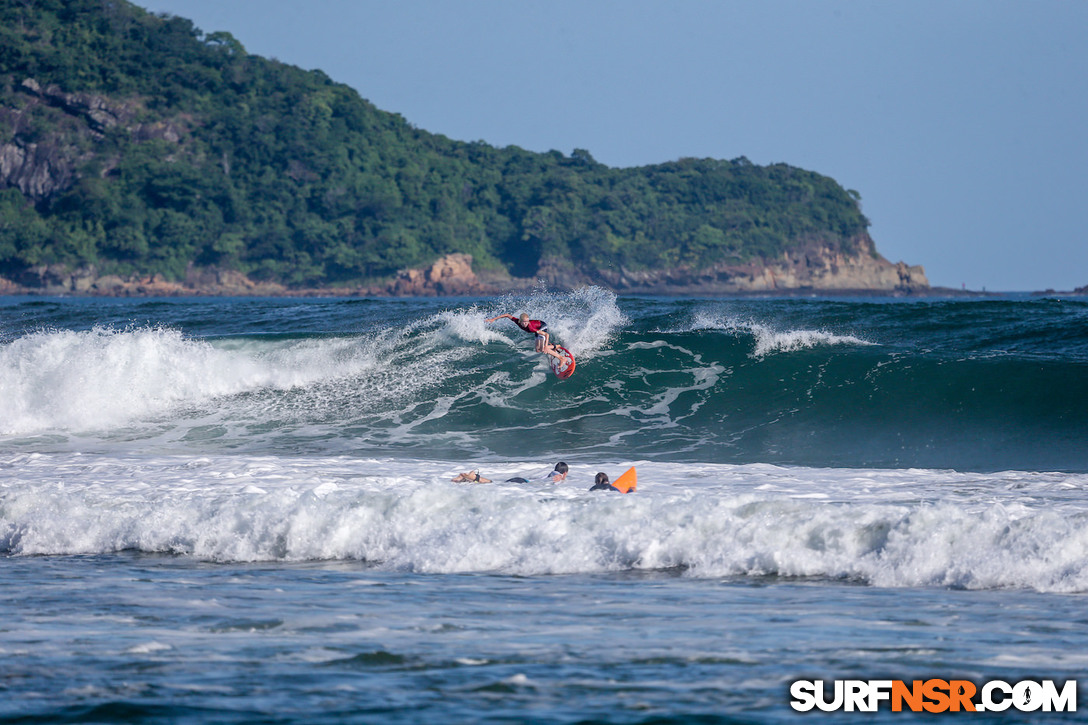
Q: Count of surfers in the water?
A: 3